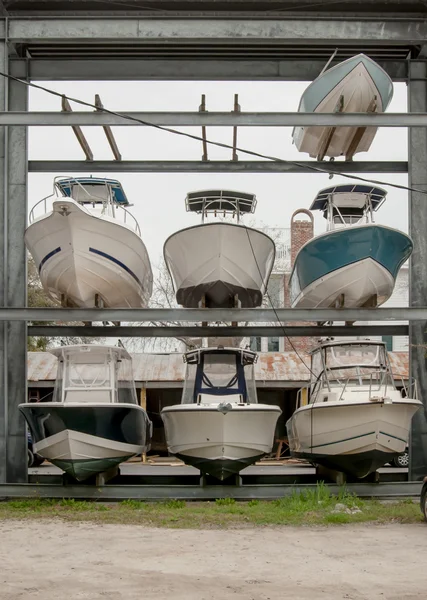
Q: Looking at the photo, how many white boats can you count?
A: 4